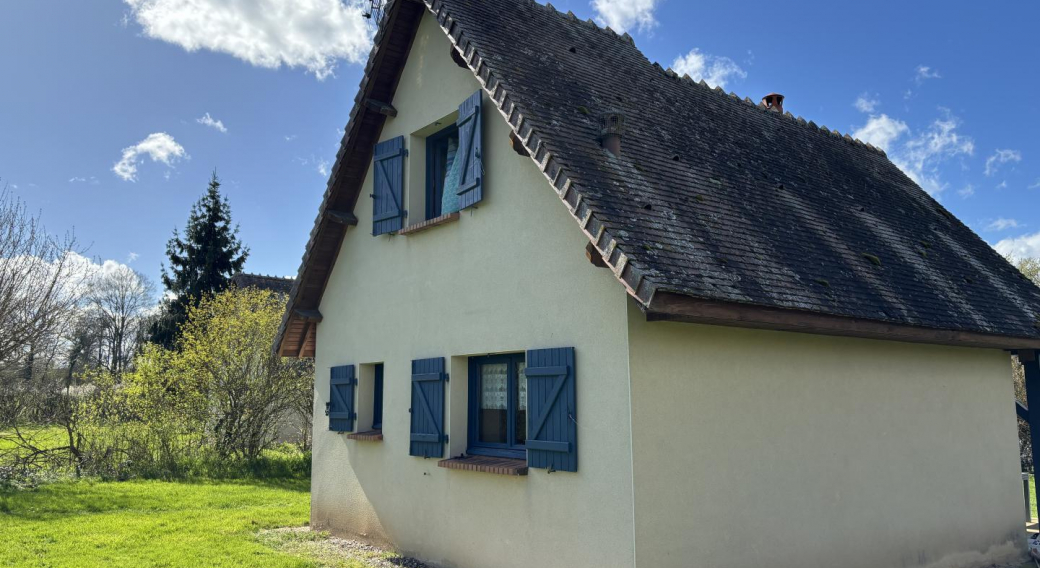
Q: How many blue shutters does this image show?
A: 5